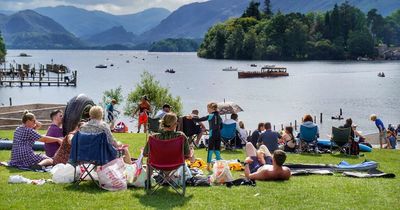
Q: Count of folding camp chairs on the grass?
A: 7